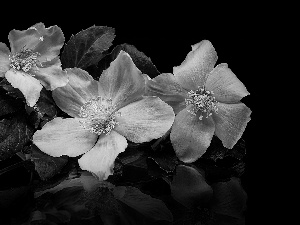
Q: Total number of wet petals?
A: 0